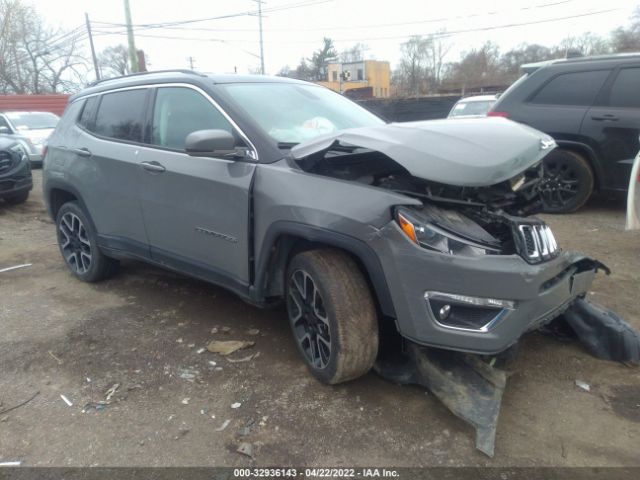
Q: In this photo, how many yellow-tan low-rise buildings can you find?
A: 1